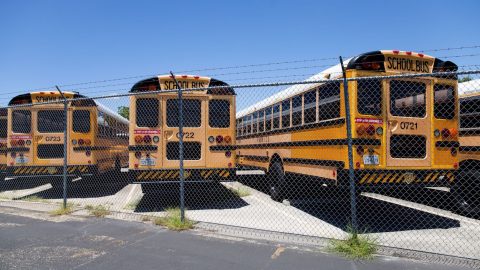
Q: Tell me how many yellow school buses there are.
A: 5